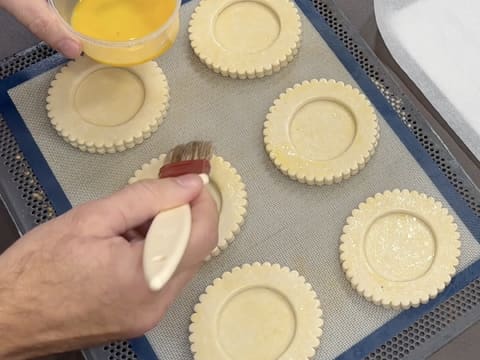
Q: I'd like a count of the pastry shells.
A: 6